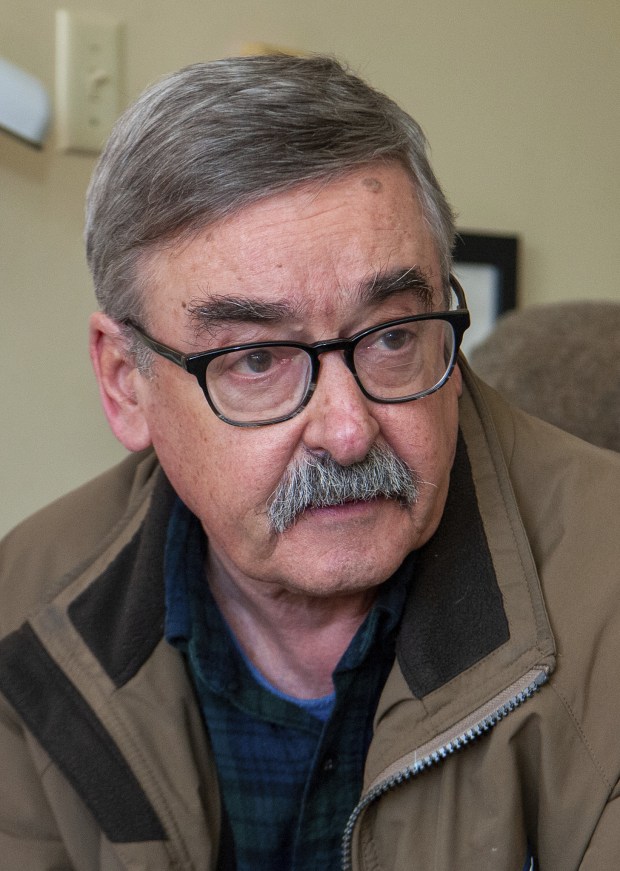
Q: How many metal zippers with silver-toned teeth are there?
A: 1